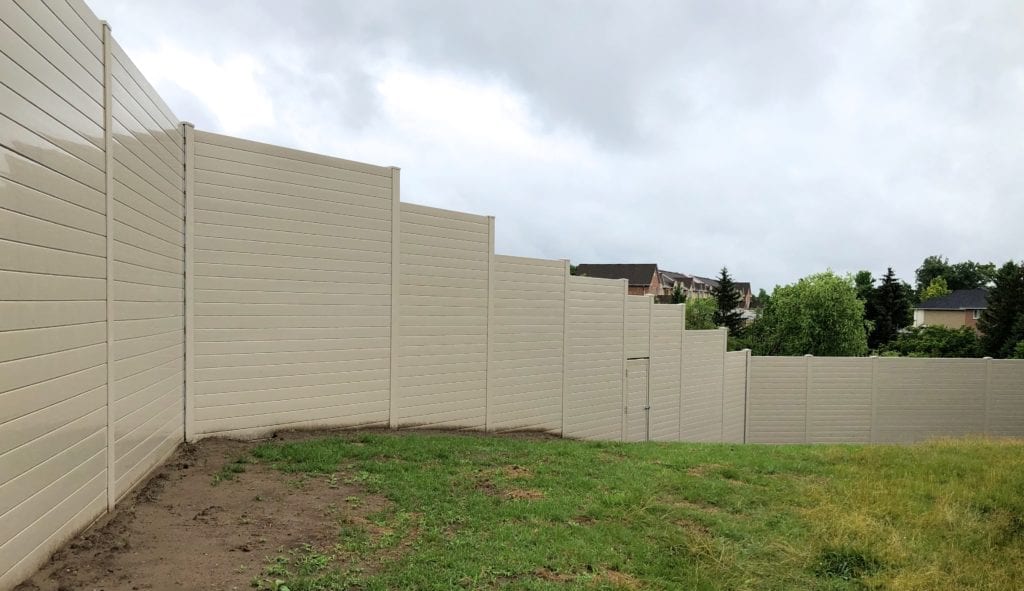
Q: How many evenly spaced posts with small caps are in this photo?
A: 13